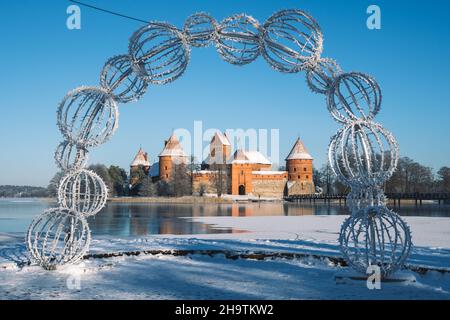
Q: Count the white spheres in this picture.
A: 14